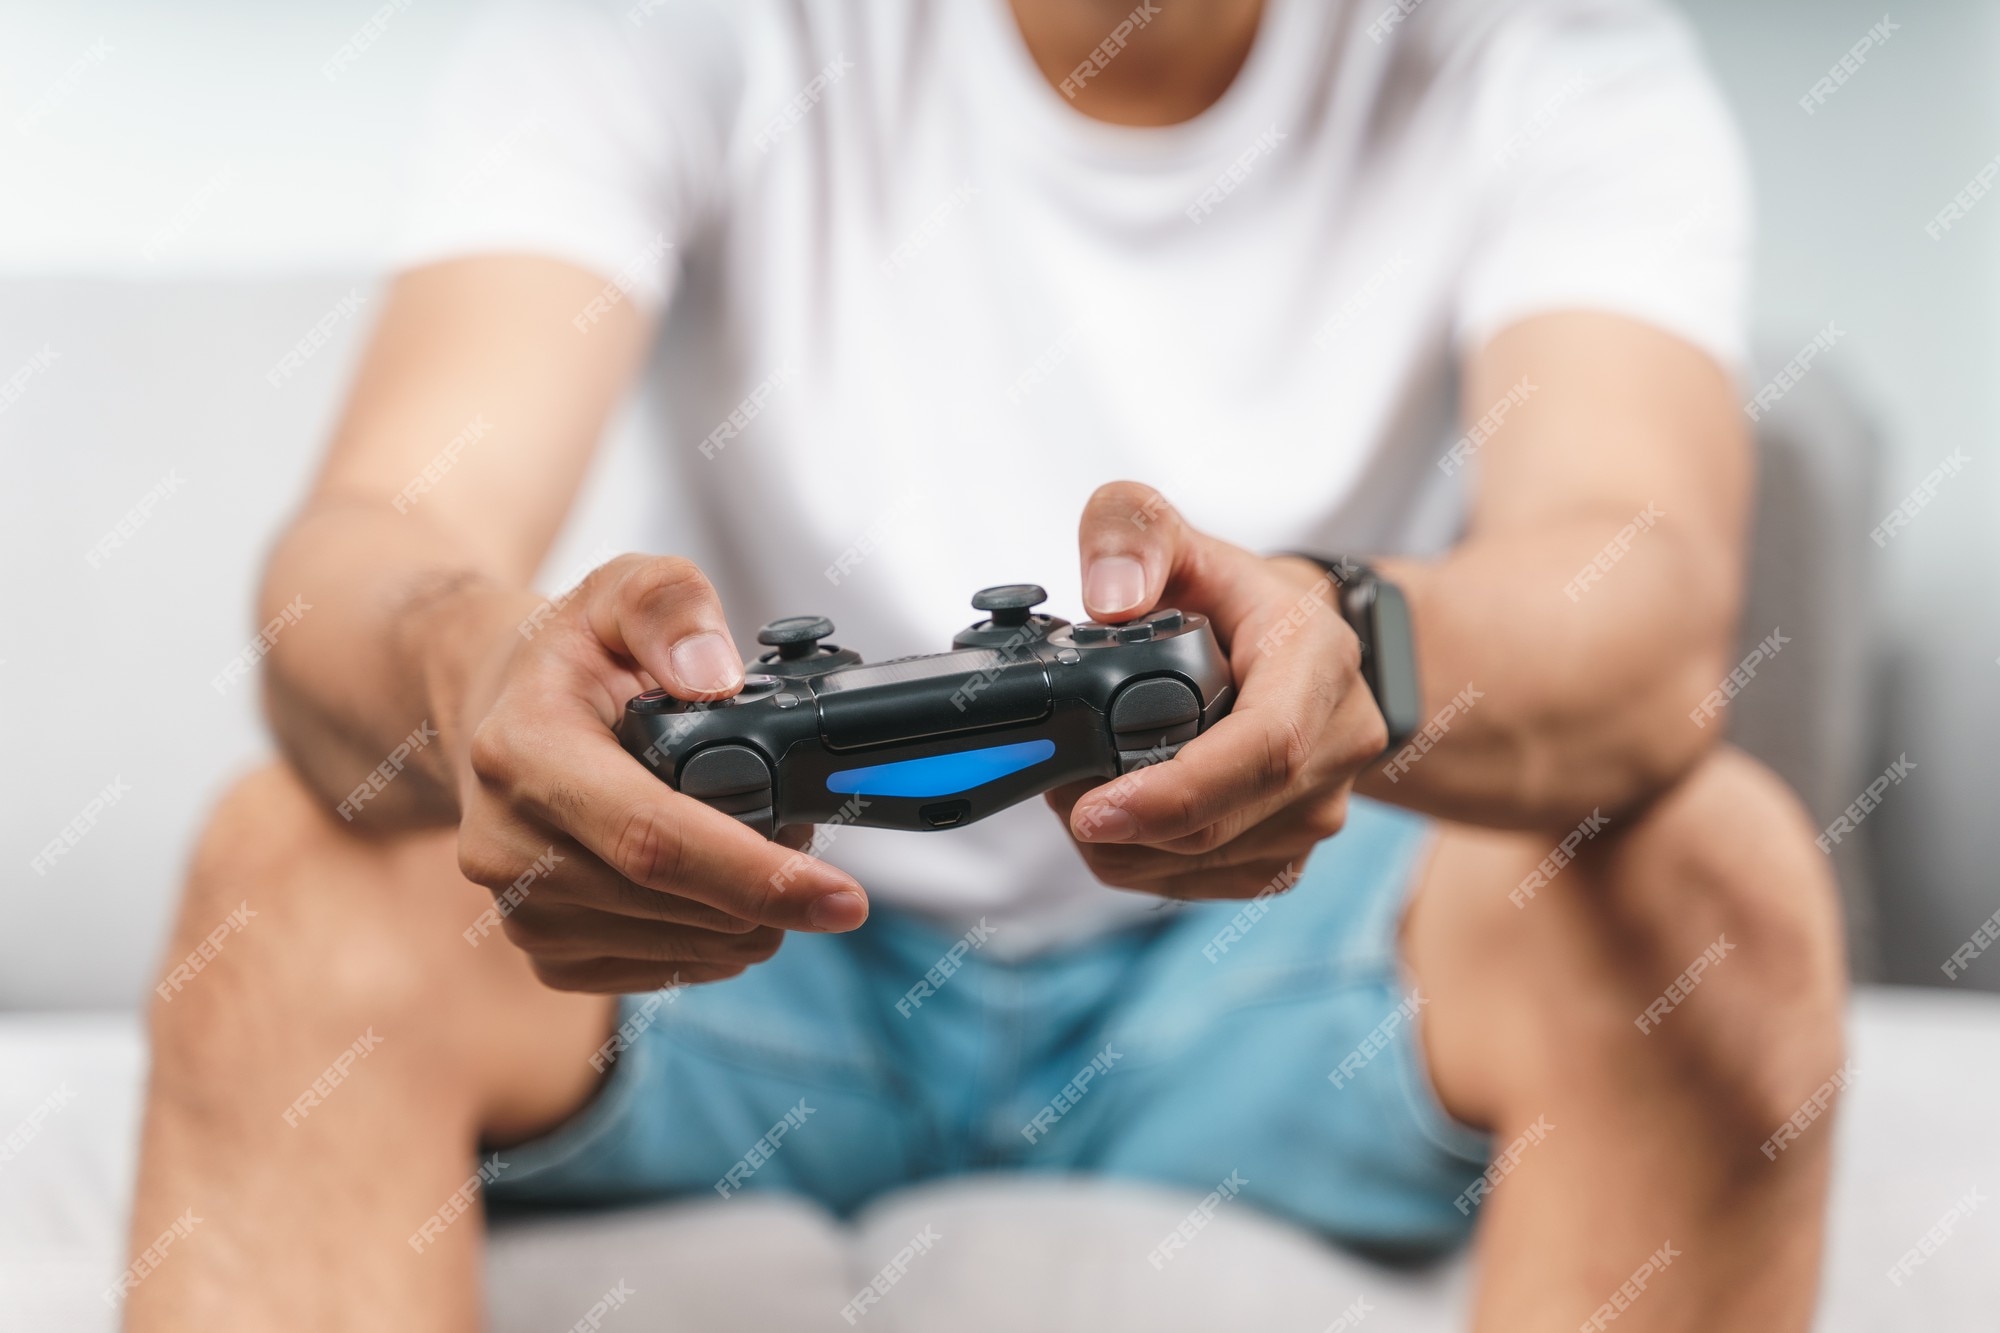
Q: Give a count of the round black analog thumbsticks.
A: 2